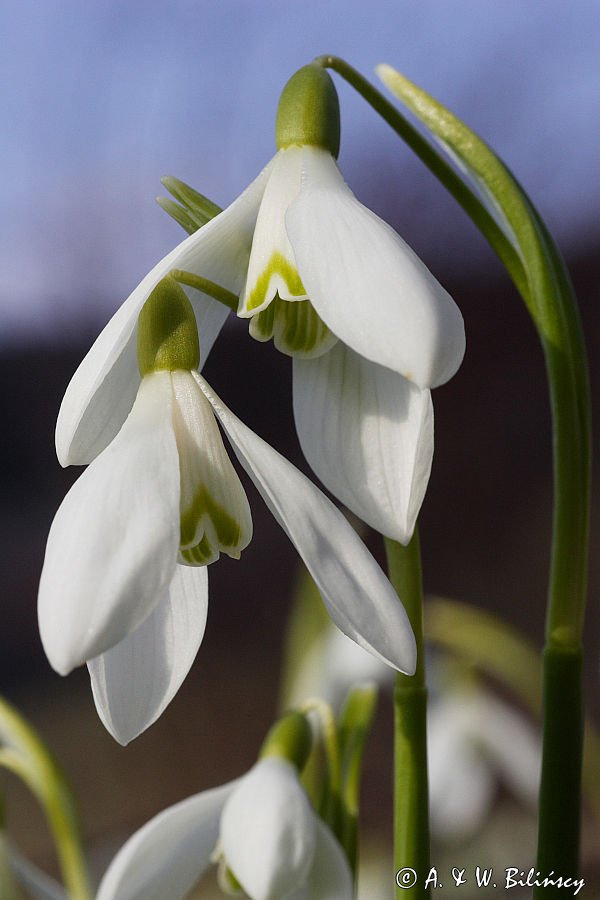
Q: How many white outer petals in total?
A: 9